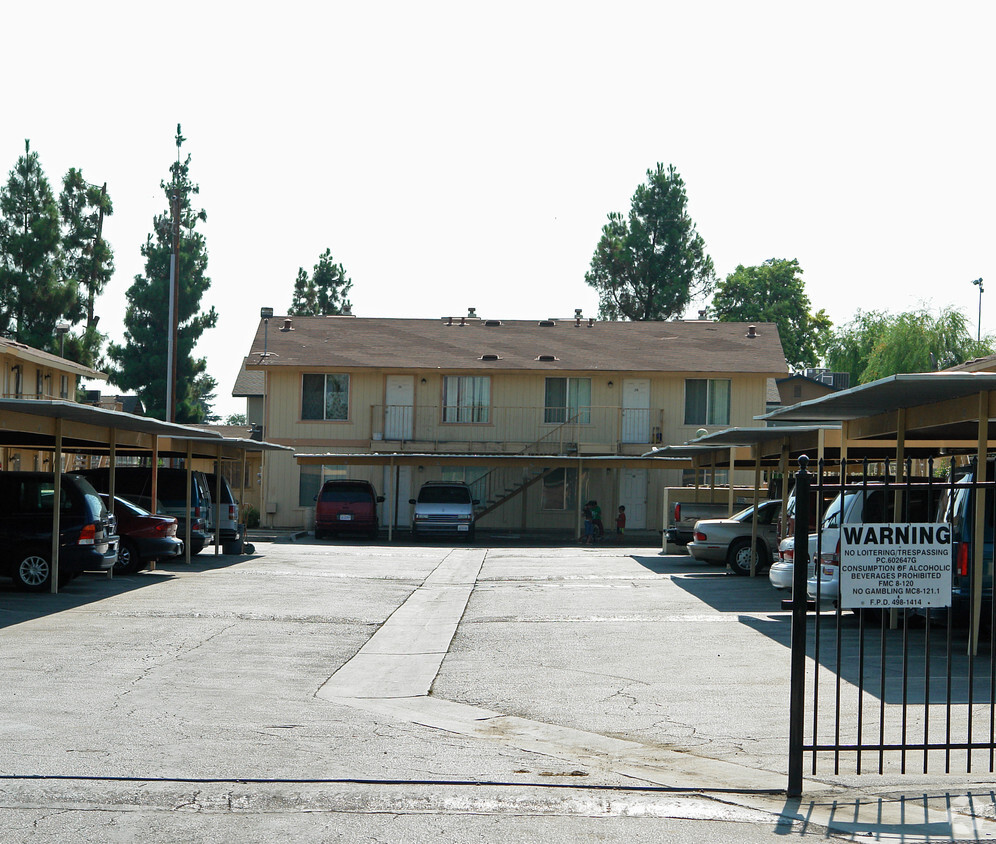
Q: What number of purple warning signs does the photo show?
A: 0